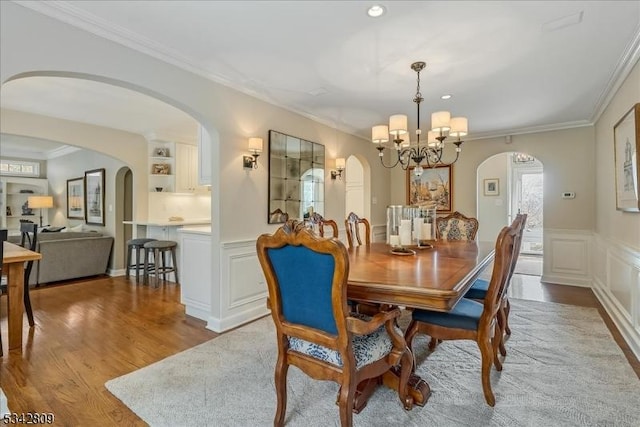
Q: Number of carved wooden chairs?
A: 6